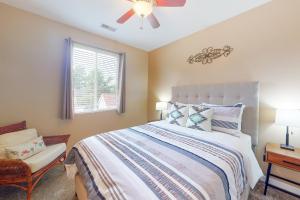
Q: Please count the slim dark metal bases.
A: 2